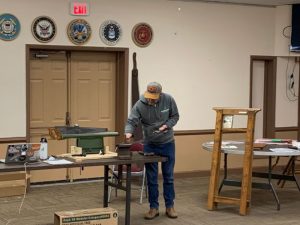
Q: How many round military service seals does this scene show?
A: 5